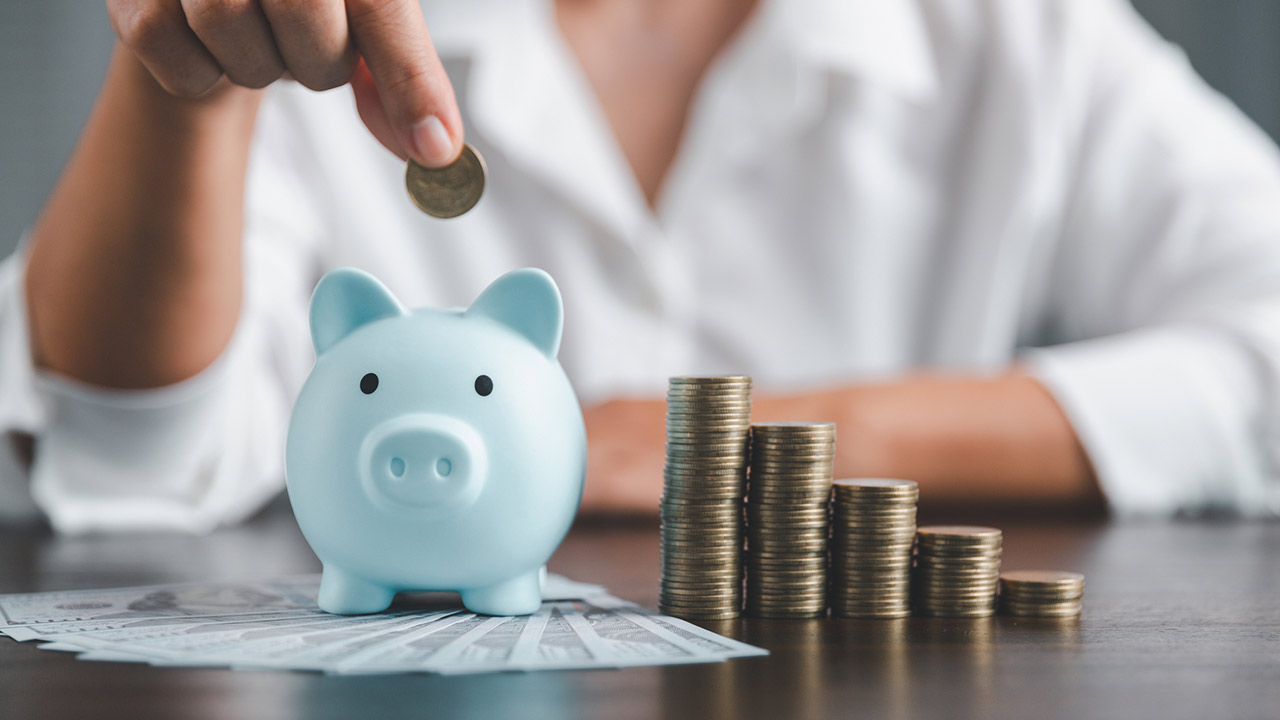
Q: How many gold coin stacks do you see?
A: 5